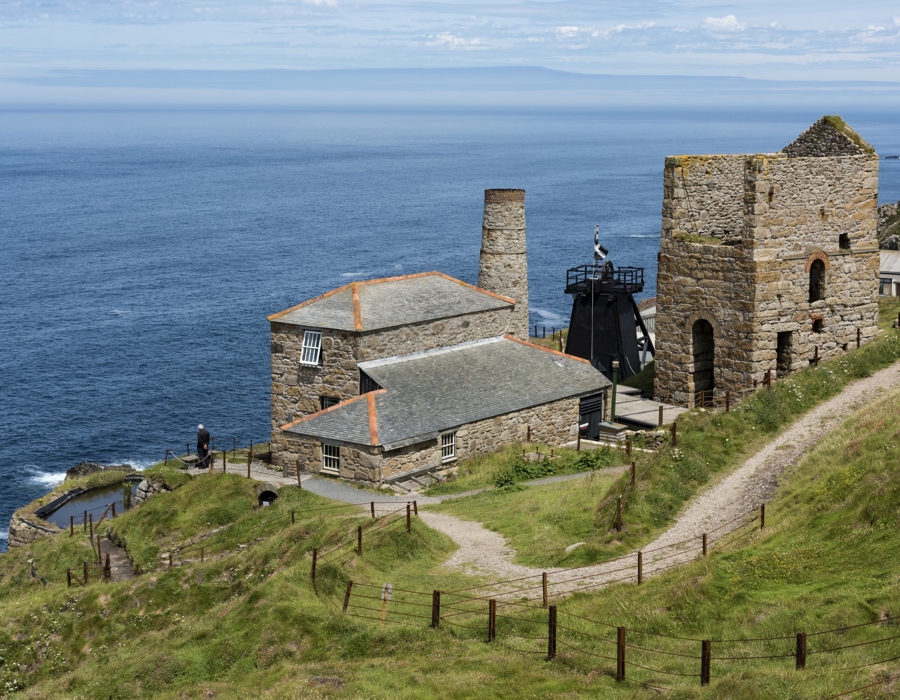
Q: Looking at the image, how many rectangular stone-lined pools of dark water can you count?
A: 1